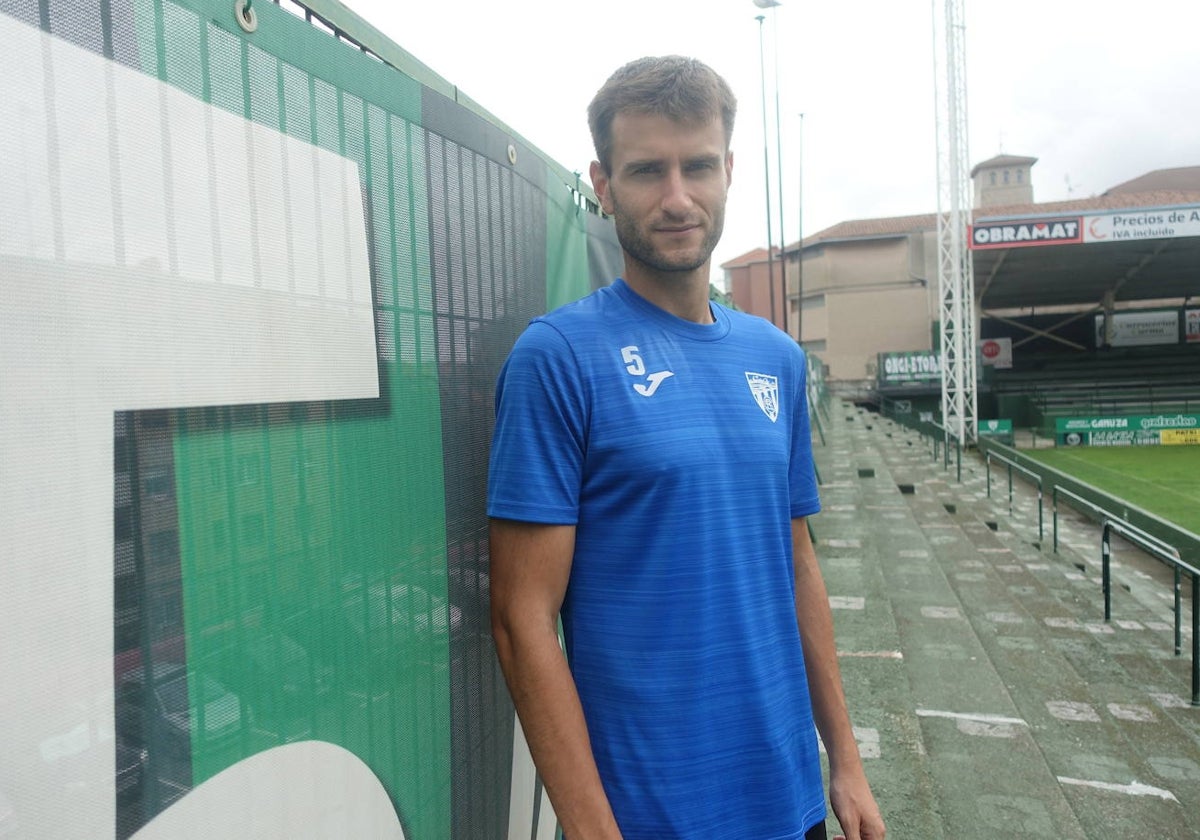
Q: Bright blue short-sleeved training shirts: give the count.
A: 1